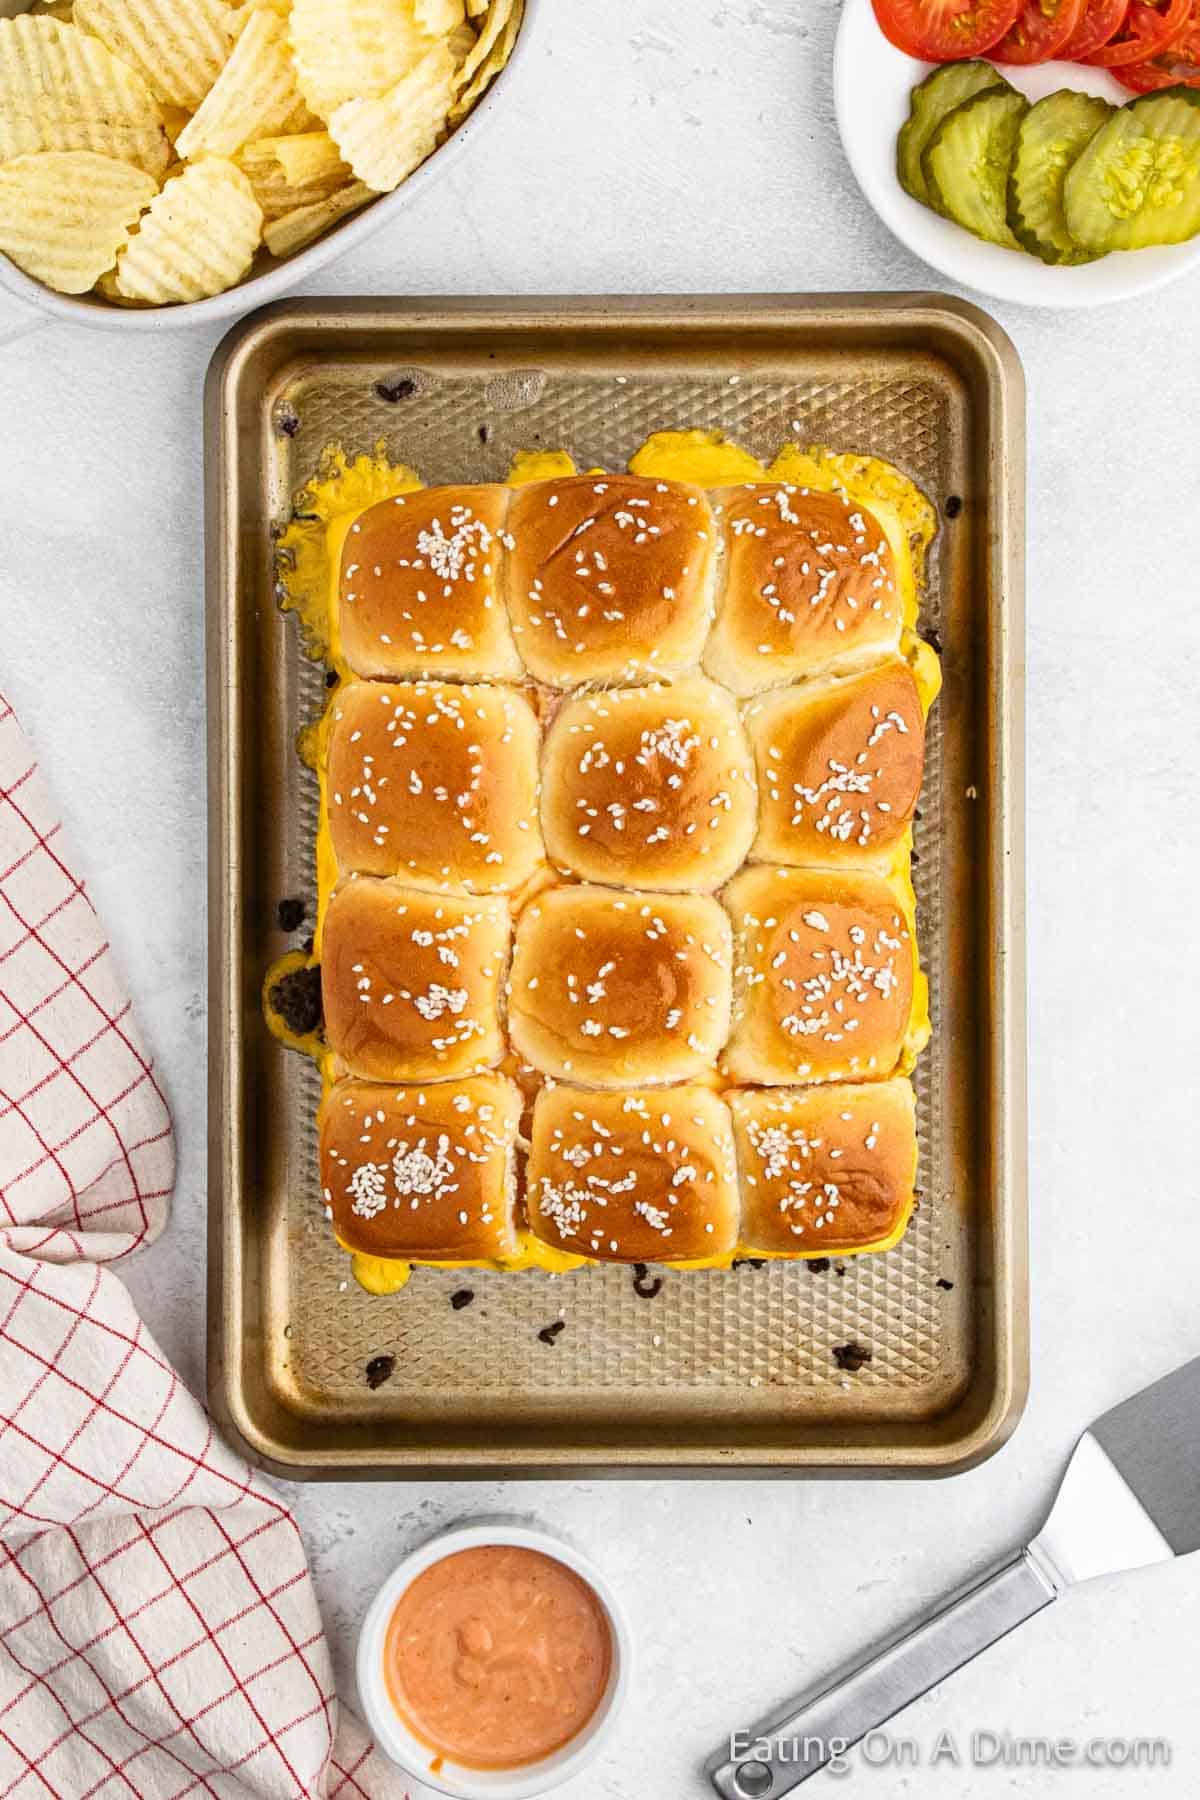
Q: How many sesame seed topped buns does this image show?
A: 12